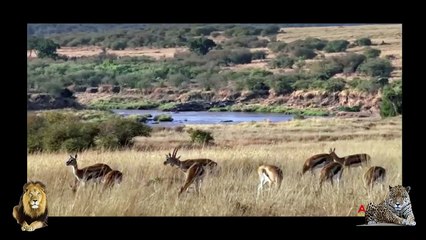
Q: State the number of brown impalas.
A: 9